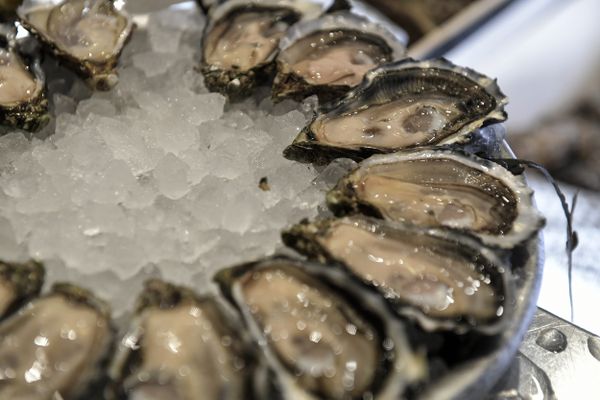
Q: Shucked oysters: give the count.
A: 11